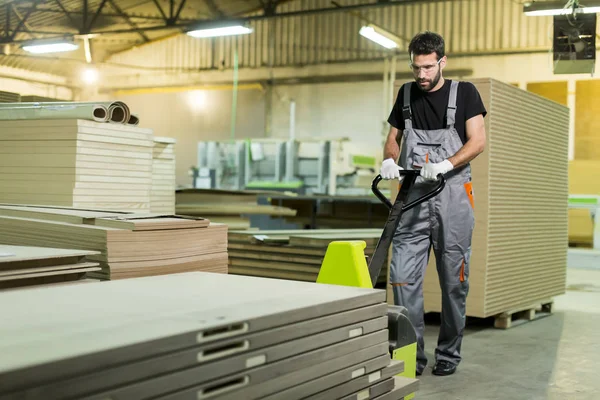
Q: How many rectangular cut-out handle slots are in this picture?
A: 3